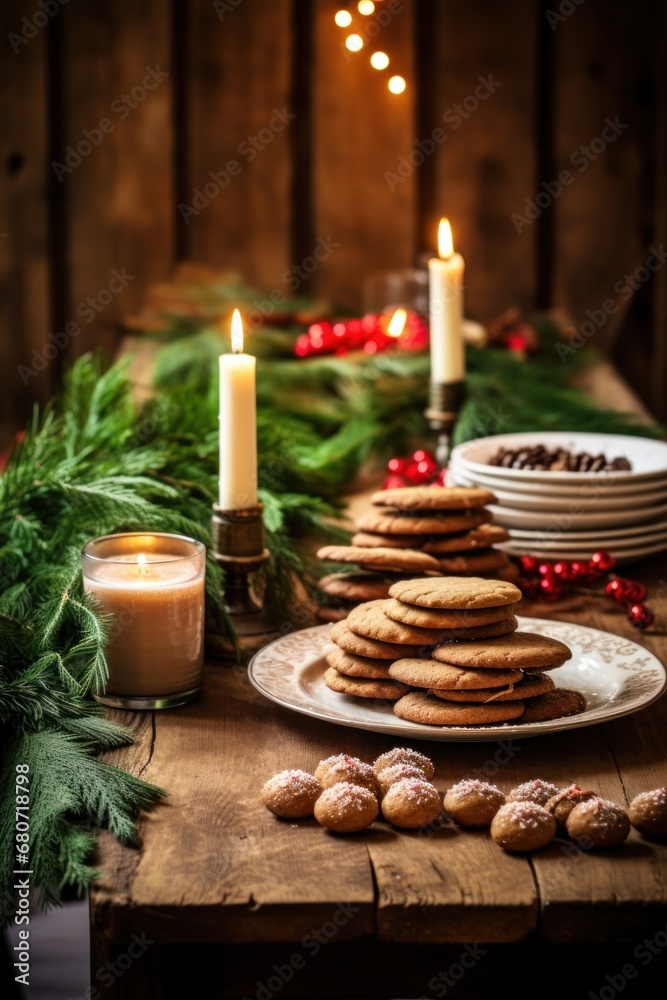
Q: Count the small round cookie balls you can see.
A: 12